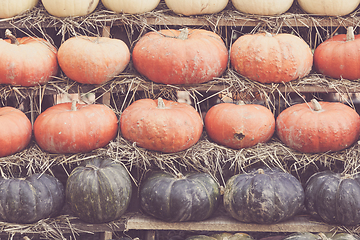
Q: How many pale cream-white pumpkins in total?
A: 6